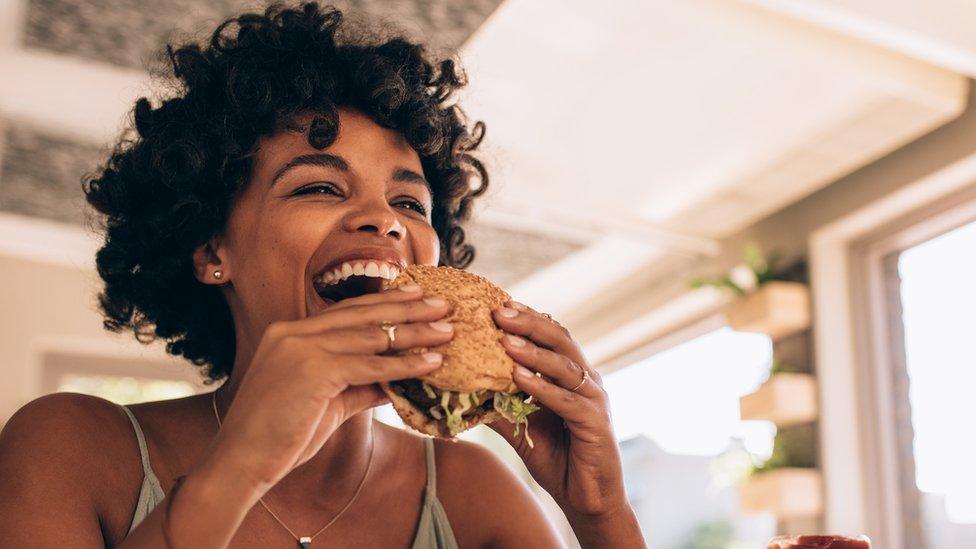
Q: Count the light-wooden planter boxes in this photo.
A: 3